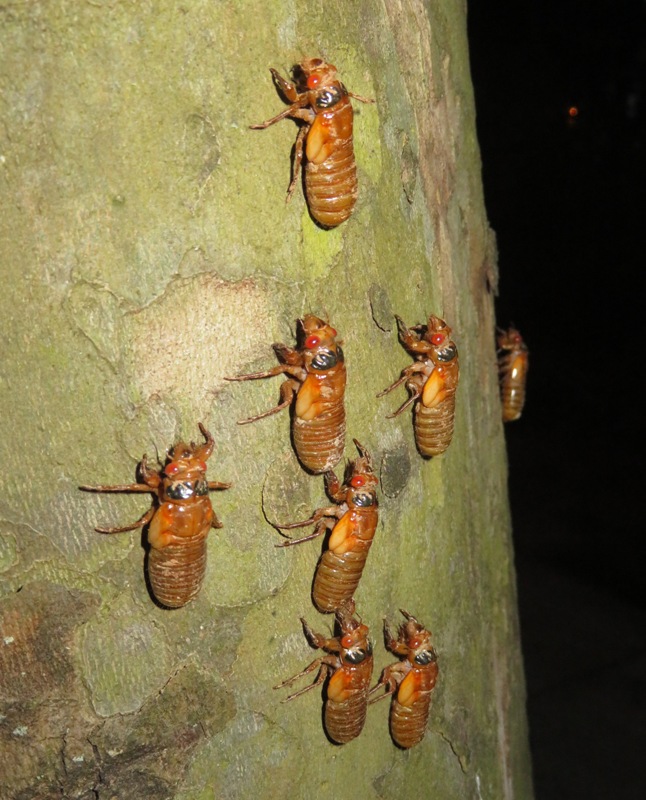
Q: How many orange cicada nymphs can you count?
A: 8